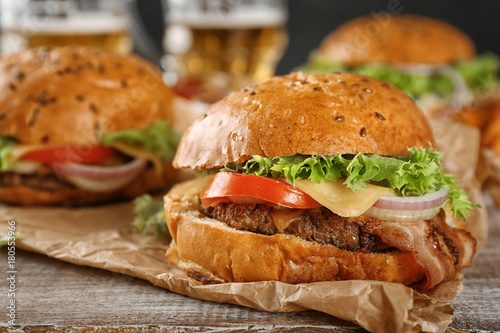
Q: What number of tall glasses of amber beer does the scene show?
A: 2